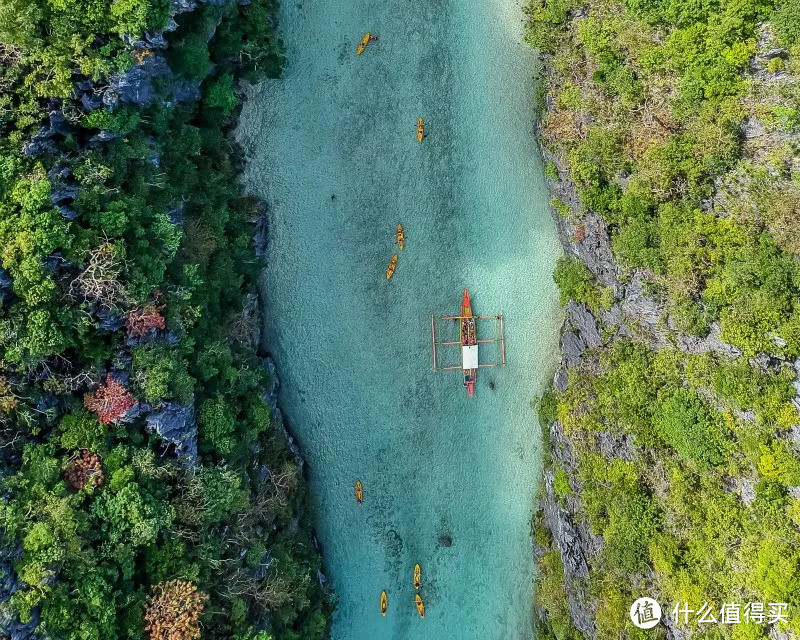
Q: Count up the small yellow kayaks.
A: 8